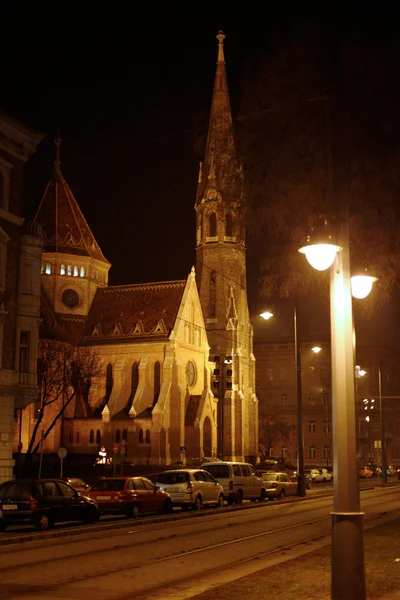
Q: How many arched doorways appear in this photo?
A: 1